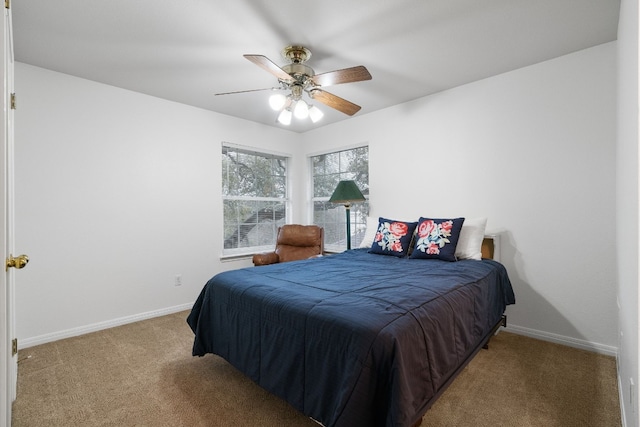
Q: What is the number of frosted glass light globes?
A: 4